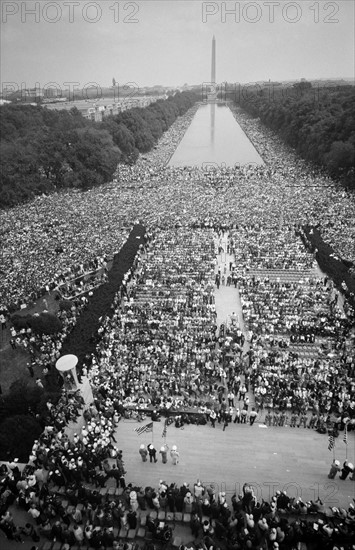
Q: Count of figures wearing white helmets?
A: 6